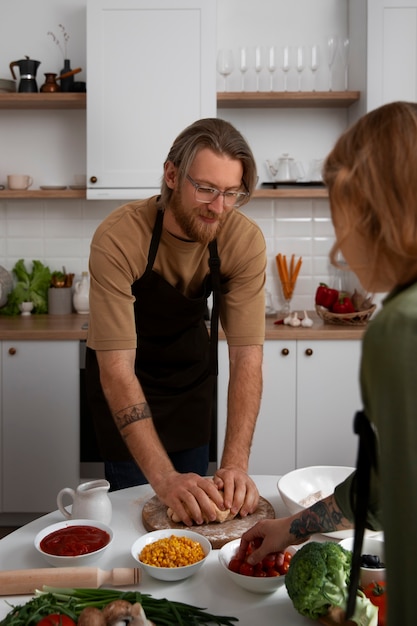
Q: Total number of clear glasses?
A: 9